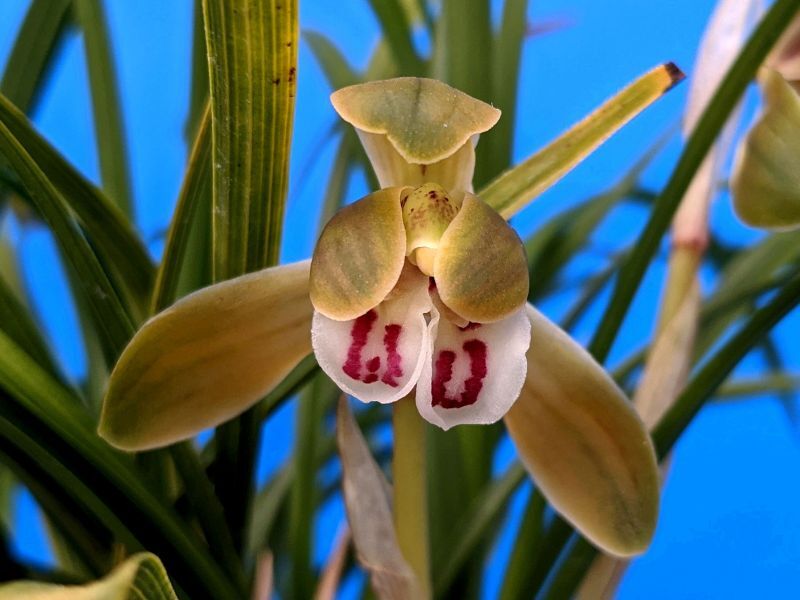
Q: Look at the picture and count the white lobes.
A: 2